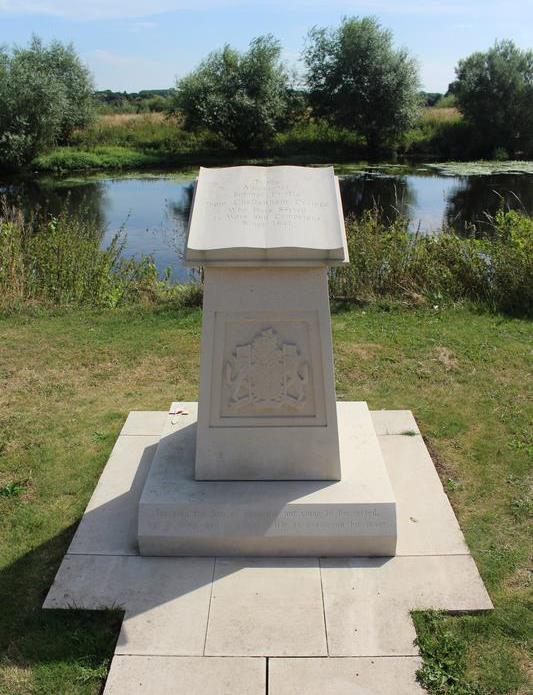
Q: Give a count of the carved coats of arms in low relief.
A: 1